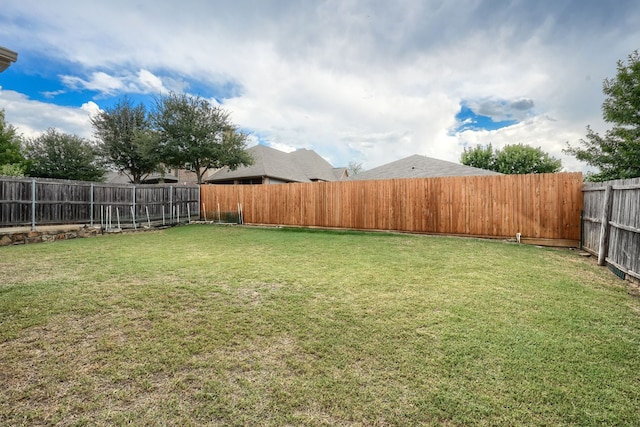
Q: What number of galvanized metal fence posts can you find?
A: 5